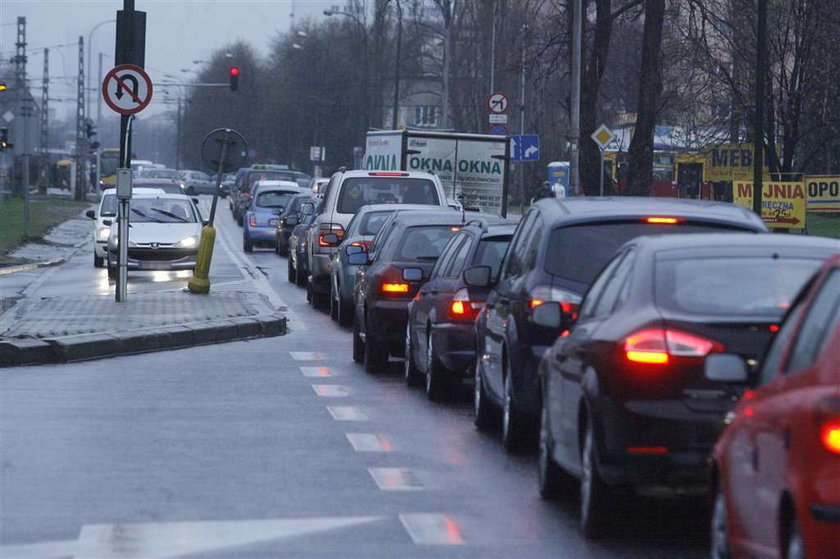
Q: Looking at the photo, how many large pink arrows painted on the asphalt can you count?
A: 0